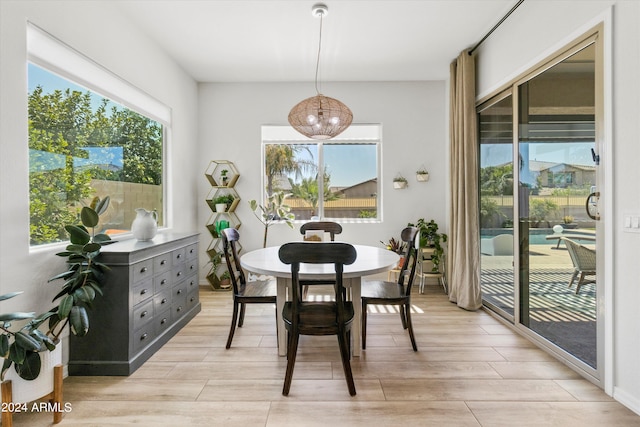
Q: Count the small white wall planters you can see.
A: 2